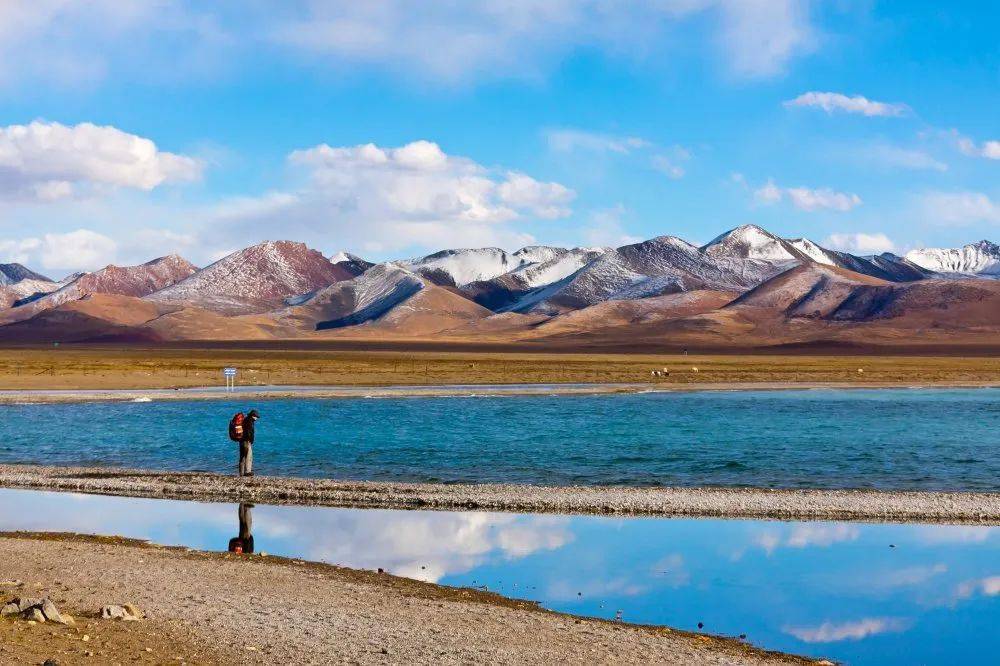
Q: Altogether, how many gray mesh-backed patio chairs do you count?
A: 0